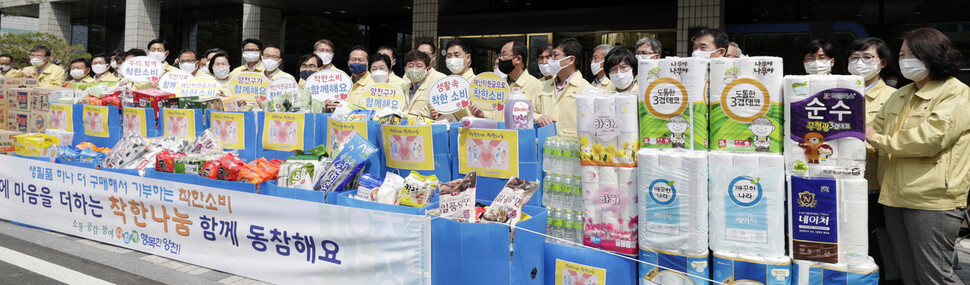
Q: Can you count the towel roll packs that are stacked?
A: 11